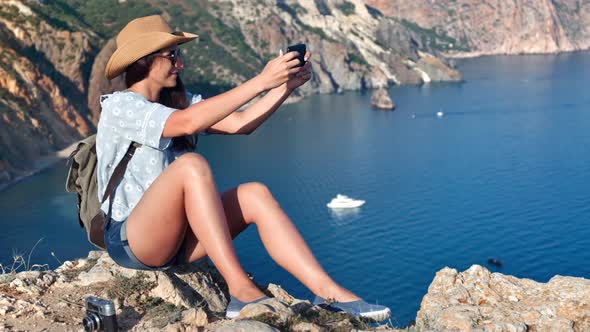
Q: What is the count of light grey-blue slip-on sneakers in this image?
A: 2